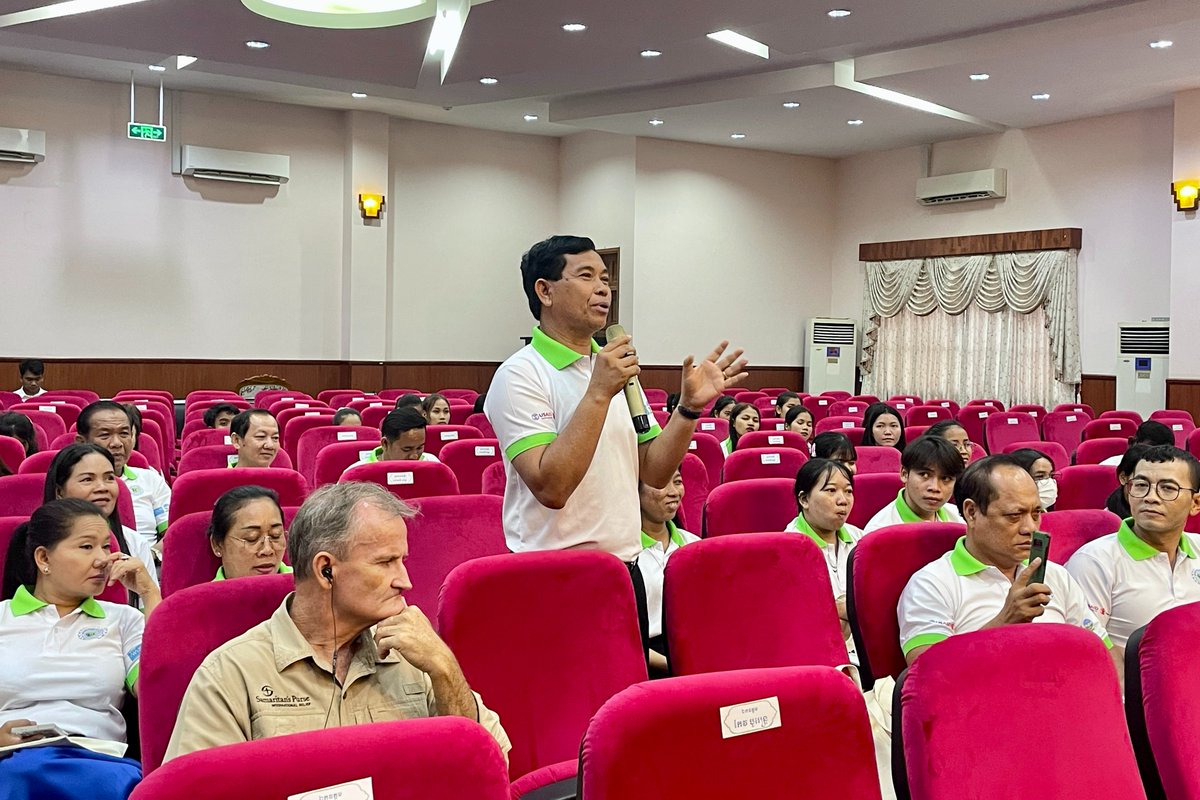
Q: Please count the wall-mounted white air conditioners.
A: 3